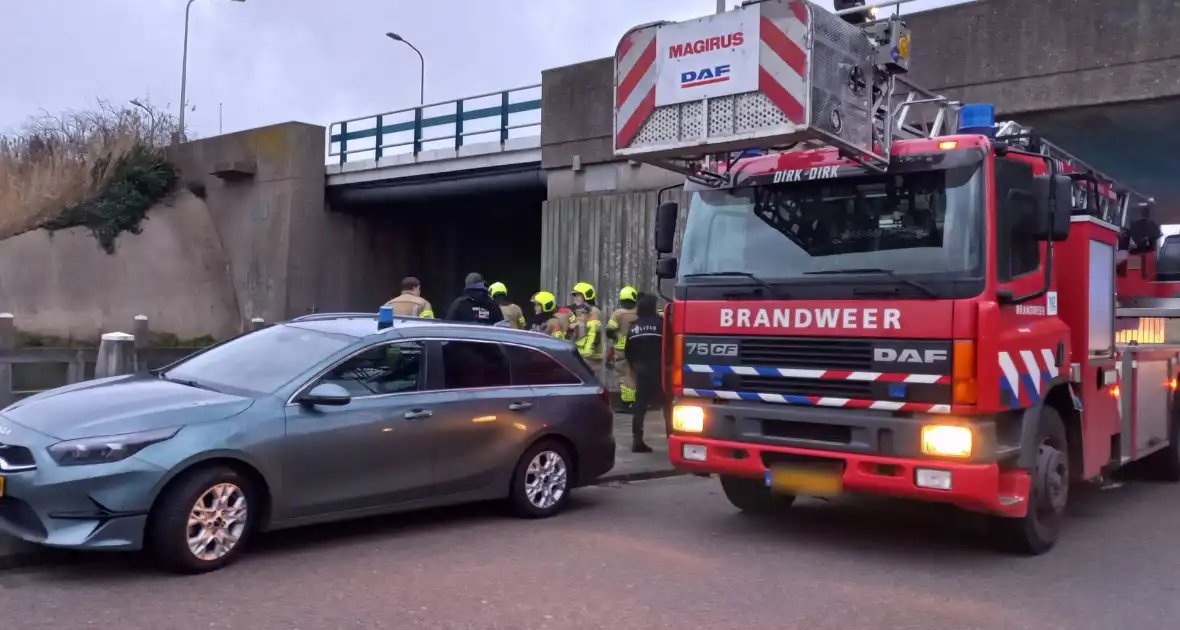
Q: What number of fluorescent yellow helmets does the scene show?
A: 4